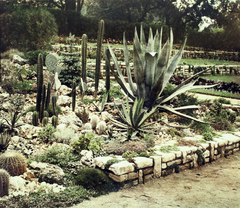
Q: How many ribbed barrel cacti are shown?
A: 2